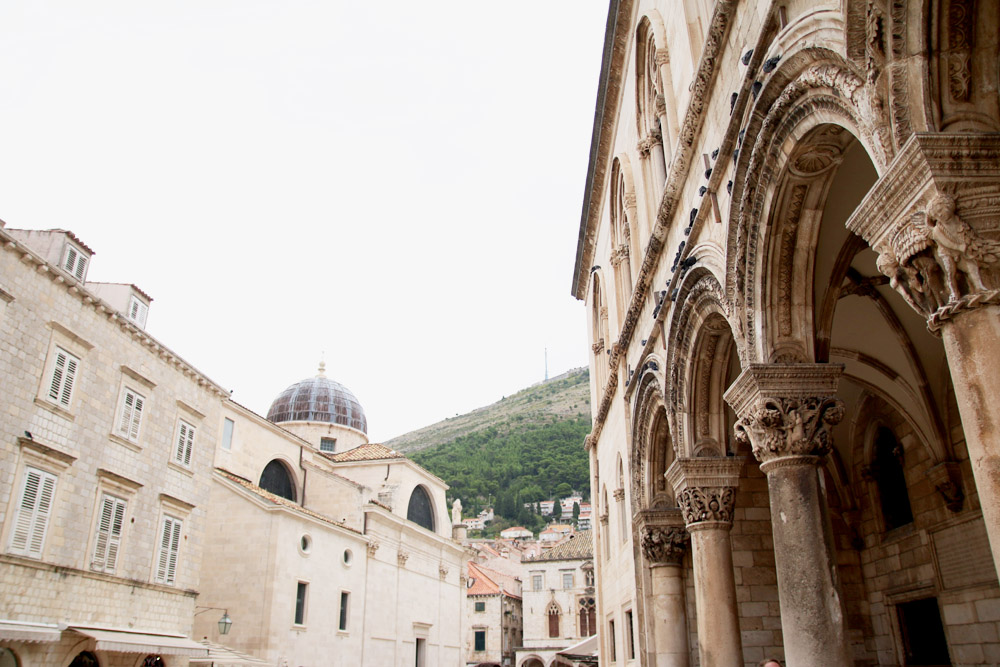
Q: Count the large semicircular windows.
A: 2